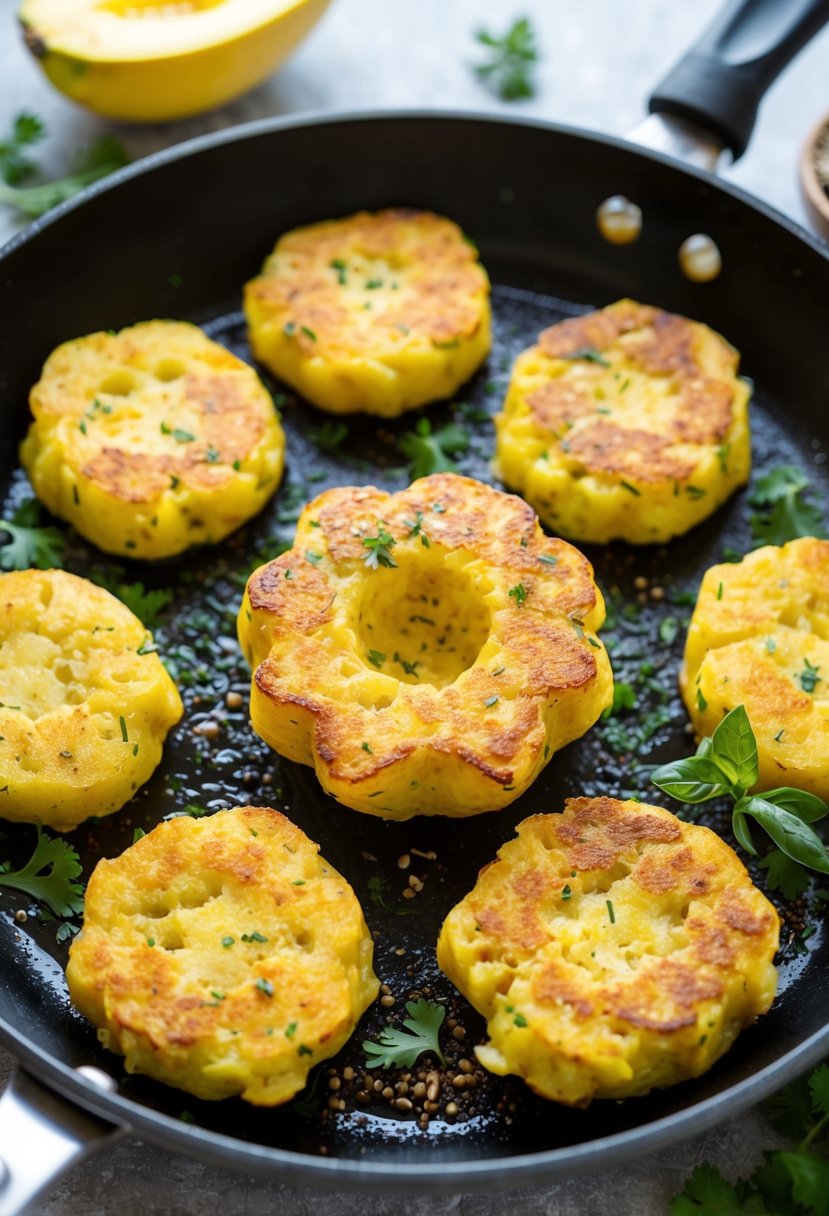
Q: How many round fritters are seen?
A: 7